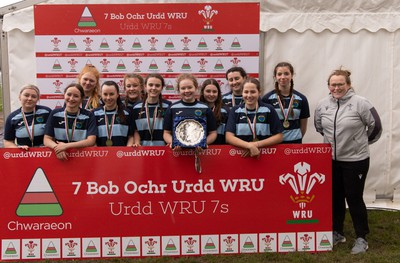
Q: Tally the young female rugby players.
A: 11